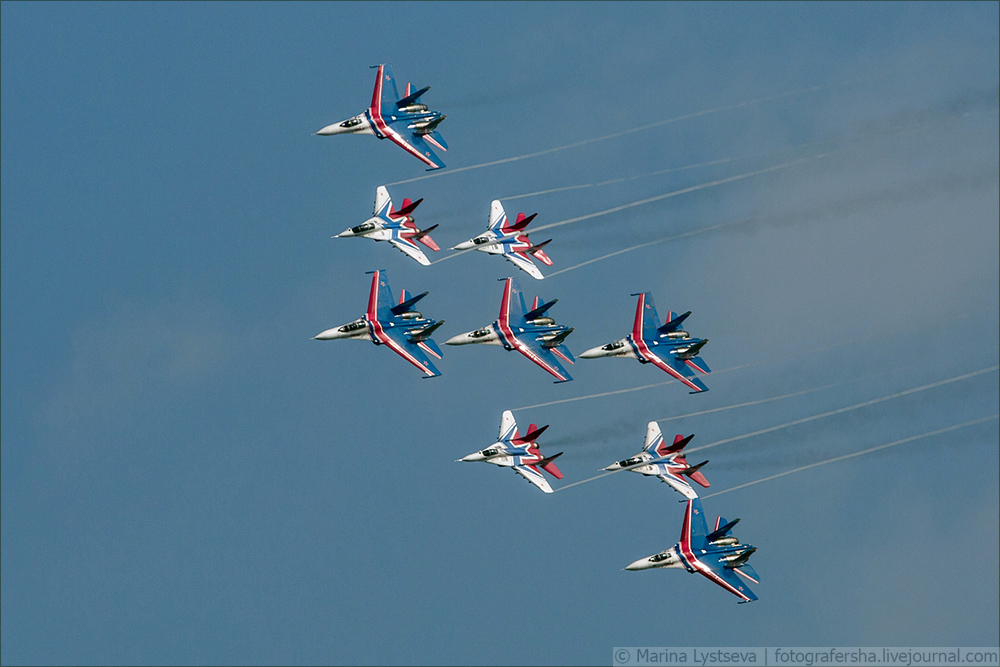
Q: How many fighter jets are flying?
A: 9